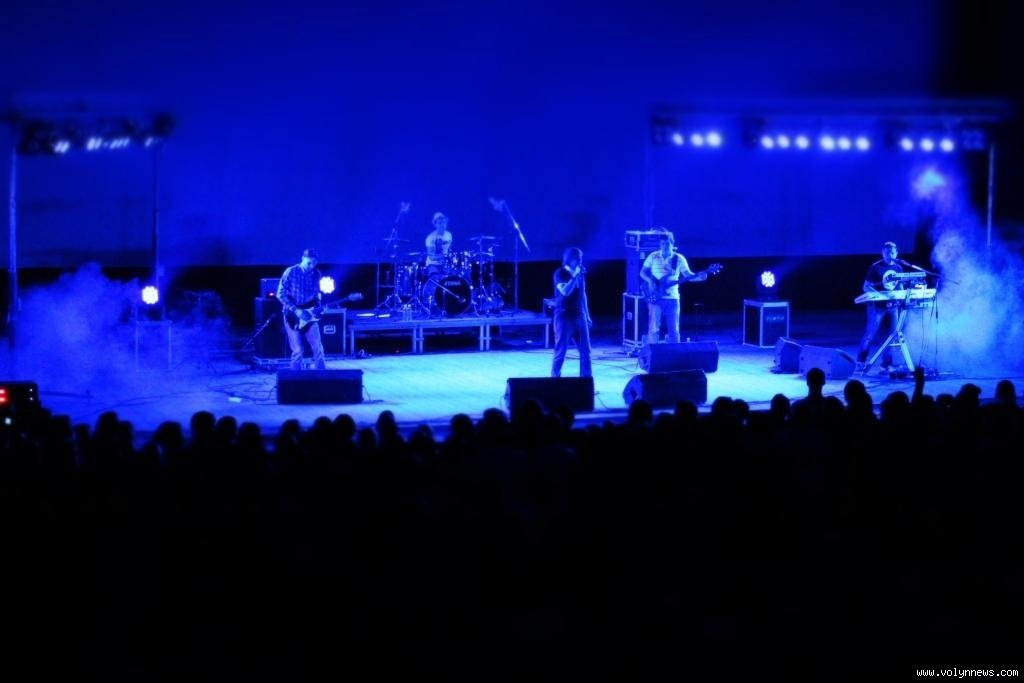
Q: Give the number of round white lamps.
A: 15